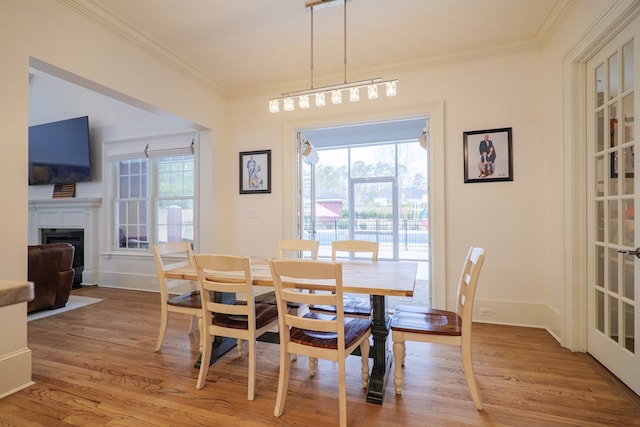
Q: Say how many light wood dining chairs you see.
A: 6